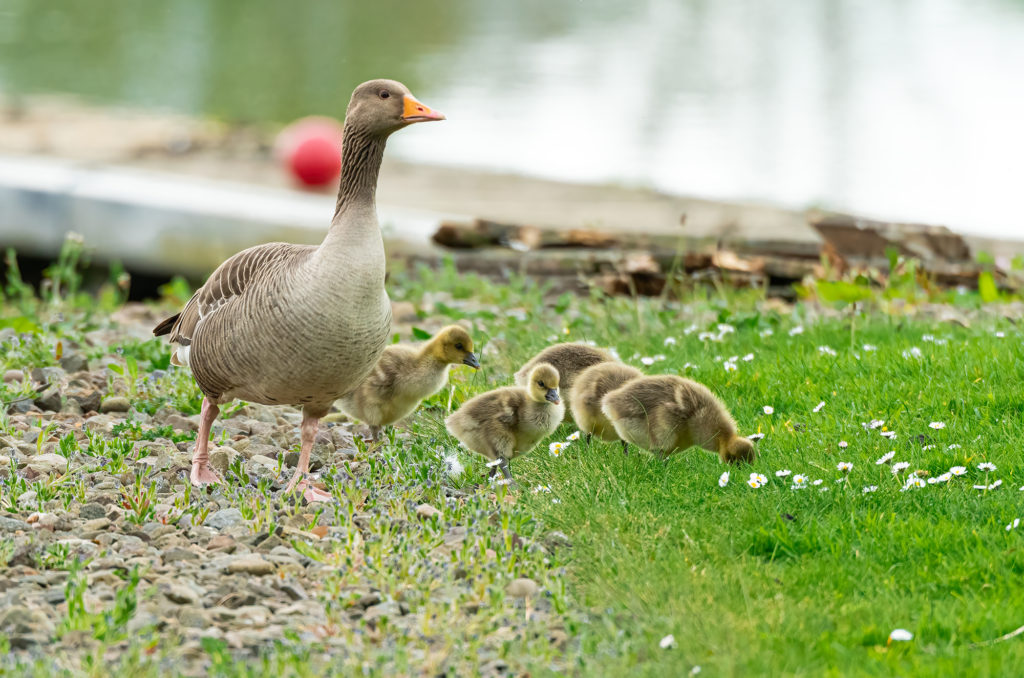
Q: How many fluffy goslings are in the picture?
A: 5